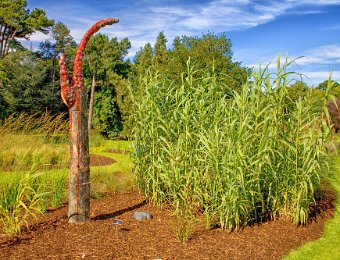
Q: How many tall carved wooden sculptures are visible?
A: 1